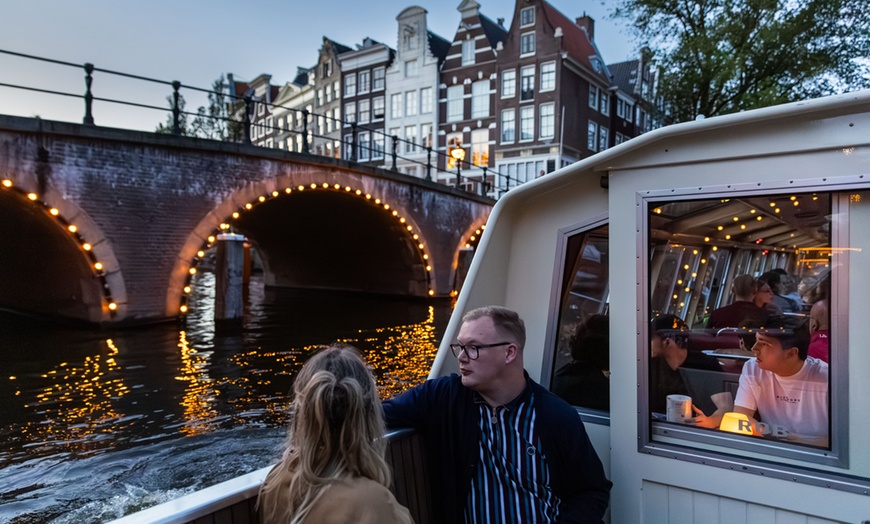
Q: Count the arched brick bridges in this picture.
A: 1